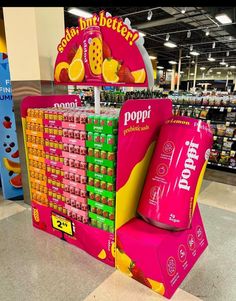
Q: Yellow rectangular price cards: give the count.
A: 1